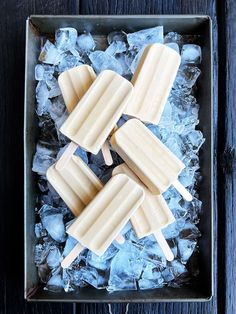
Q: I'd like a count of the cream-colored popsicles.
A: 7